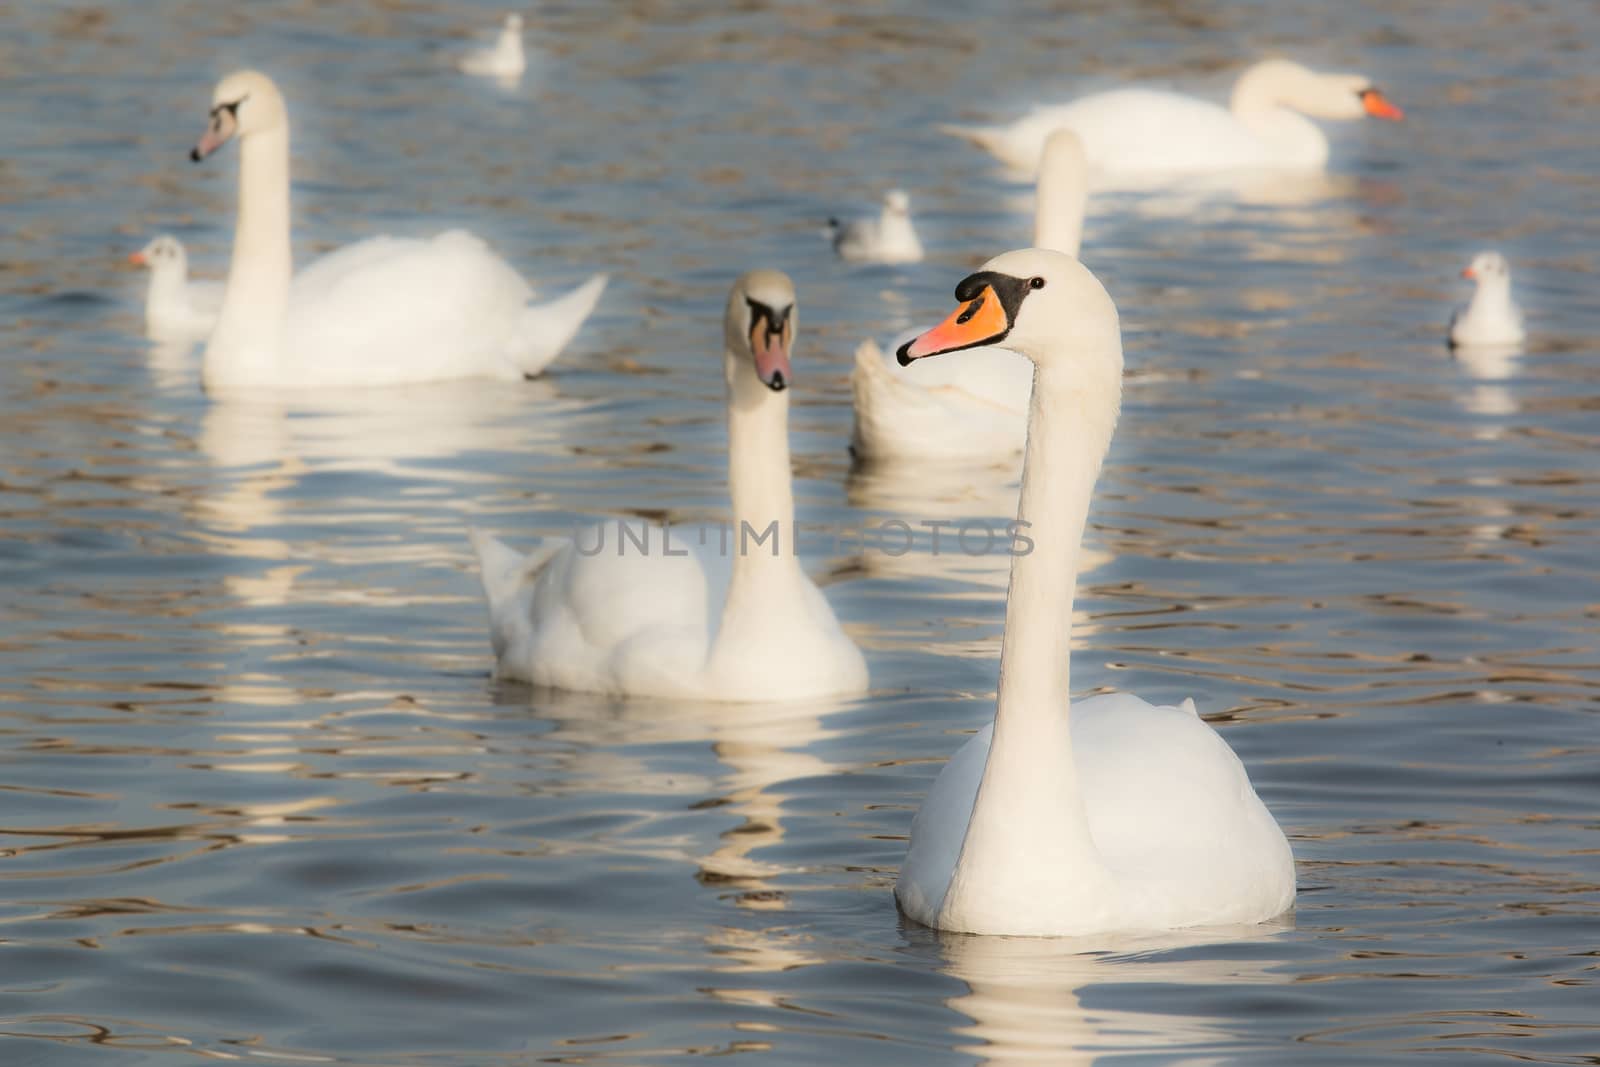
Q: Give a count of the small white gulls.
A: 4